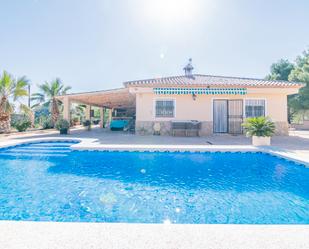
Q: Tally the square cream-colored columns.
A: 4